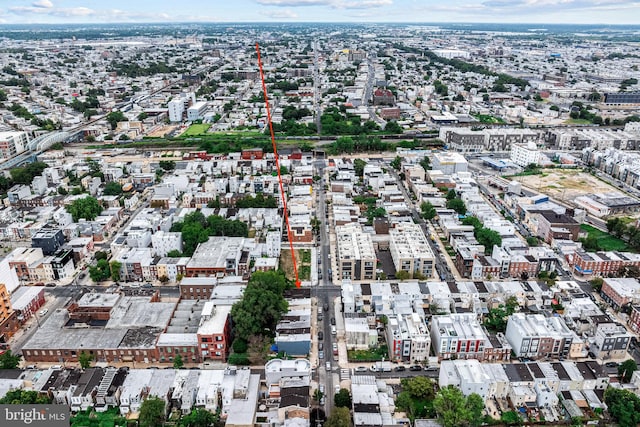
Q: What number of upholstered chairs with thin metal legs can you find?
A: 0